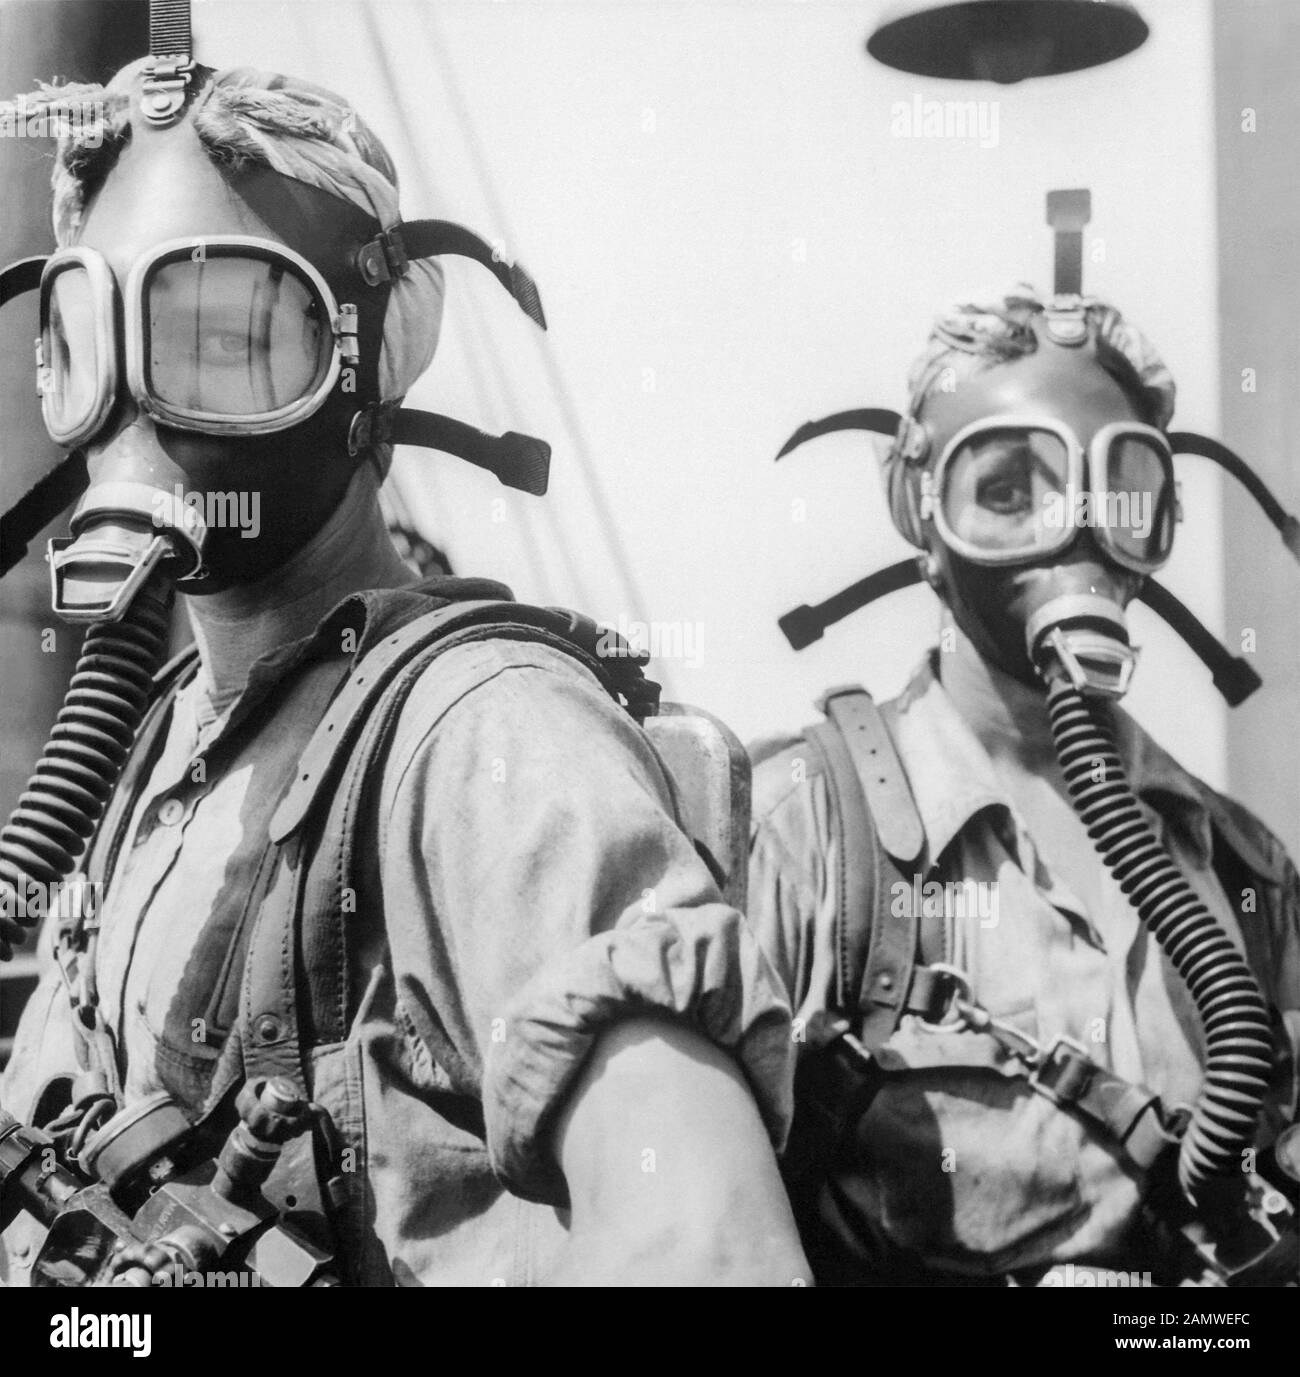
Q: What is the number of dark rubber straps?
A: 10